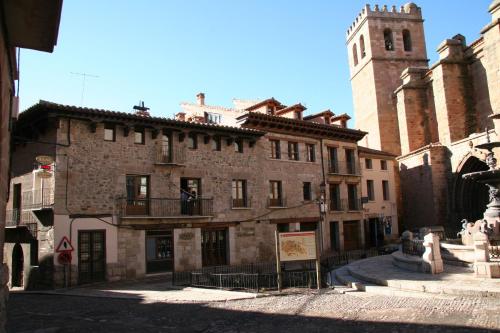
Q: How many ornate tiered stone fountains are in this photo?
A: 1